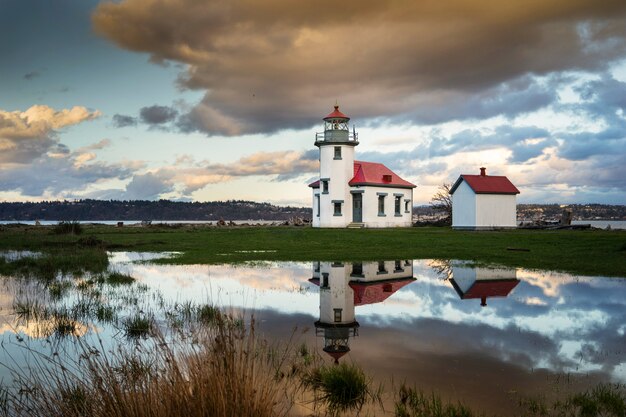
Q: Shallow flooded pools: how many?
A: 1